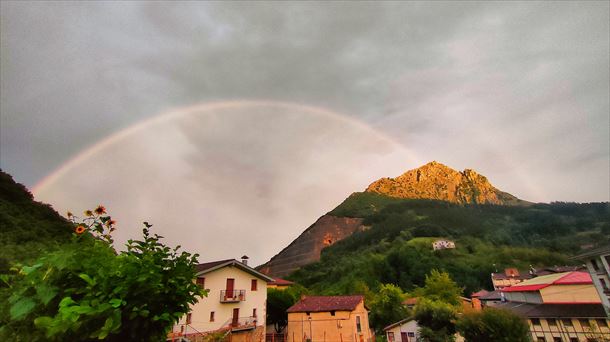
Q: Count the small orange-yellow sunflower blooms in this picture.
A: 5